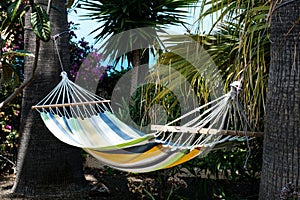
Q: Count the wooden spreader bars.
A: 2